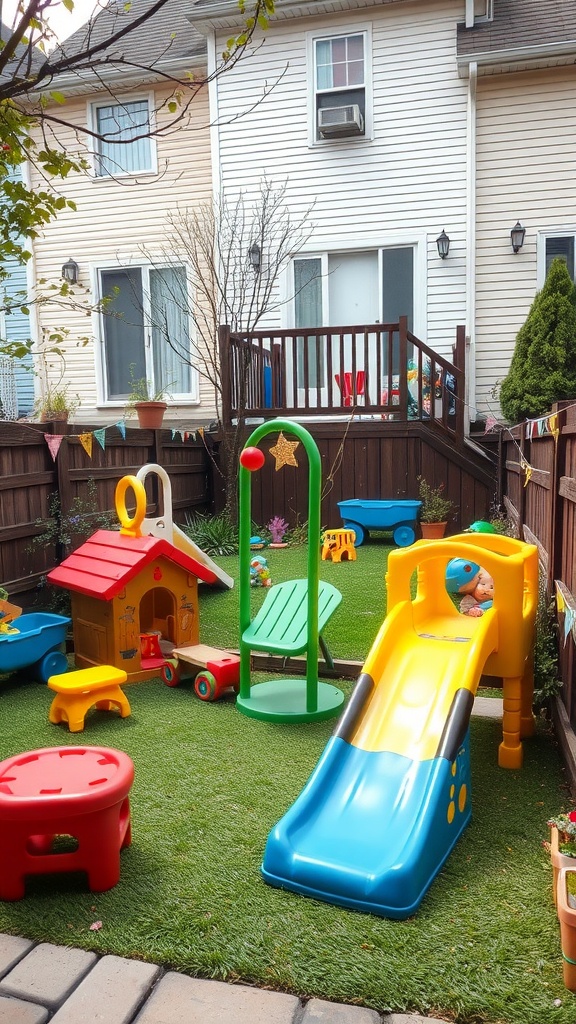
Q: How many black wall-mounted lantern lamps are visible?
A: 4